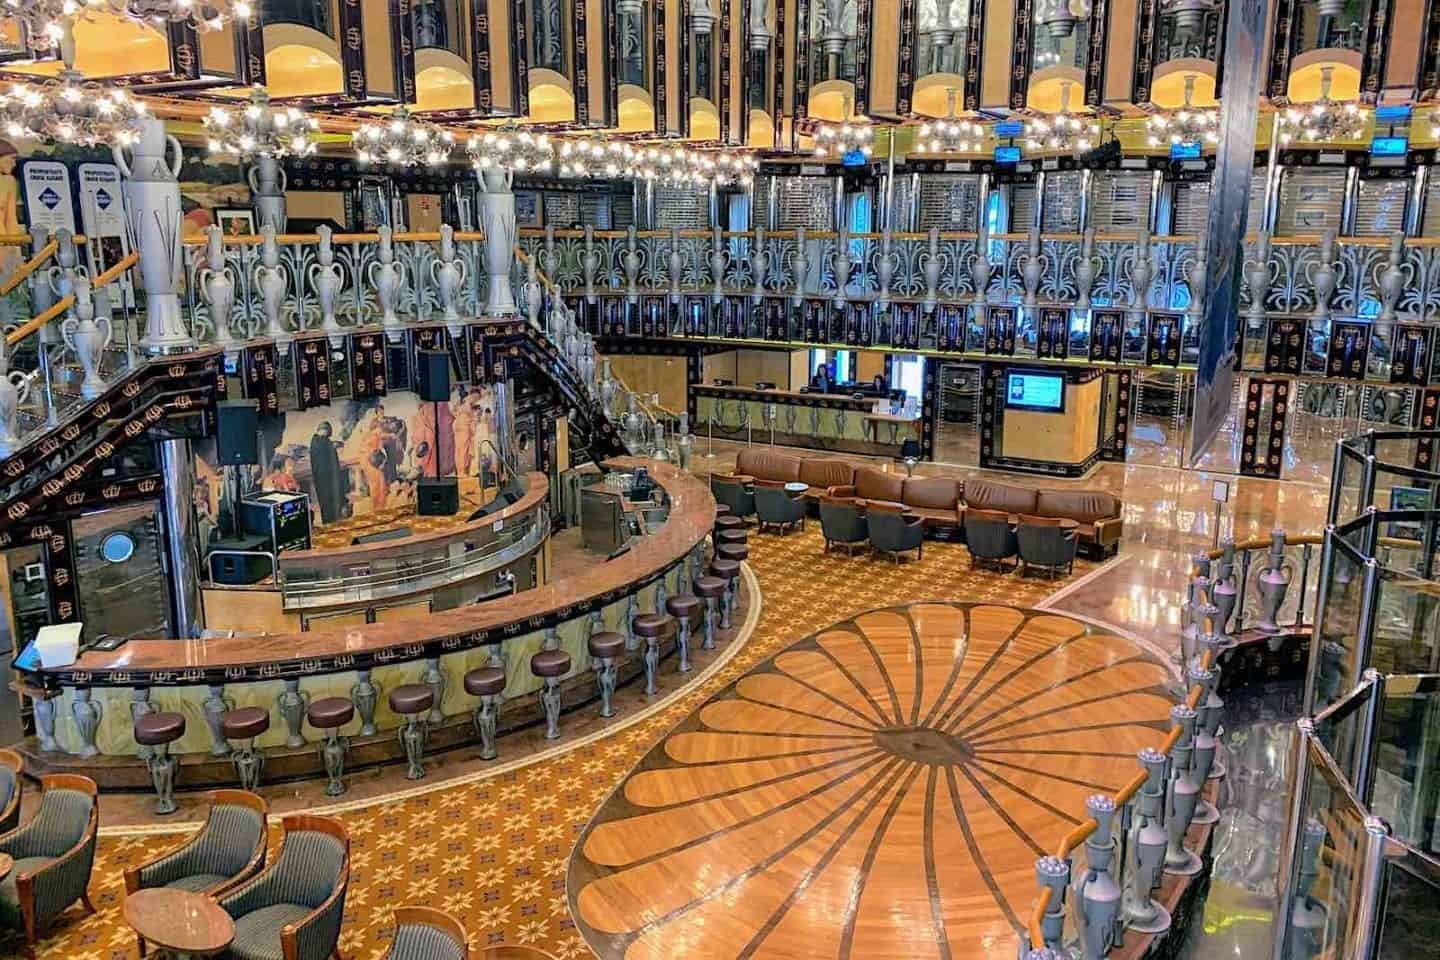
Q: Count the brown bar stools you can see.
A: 15